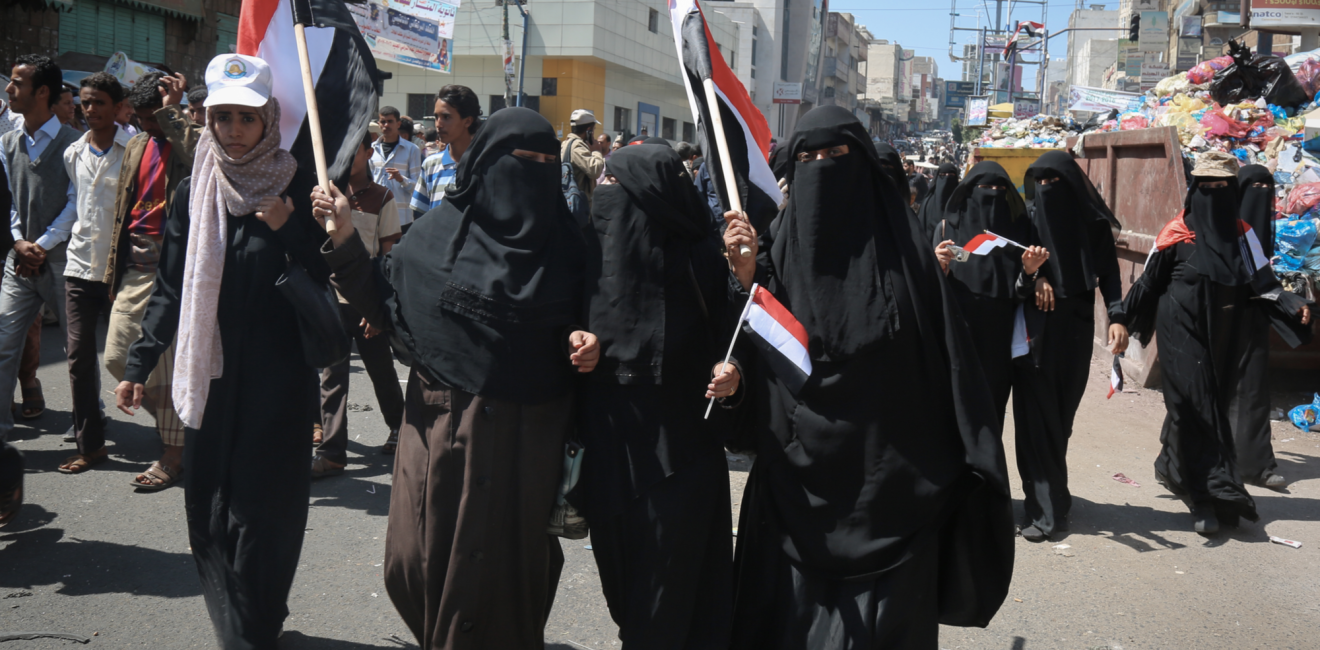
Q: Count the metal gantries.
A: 1